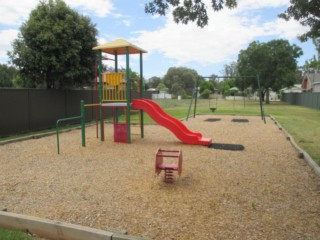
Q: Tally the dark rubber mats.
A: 3